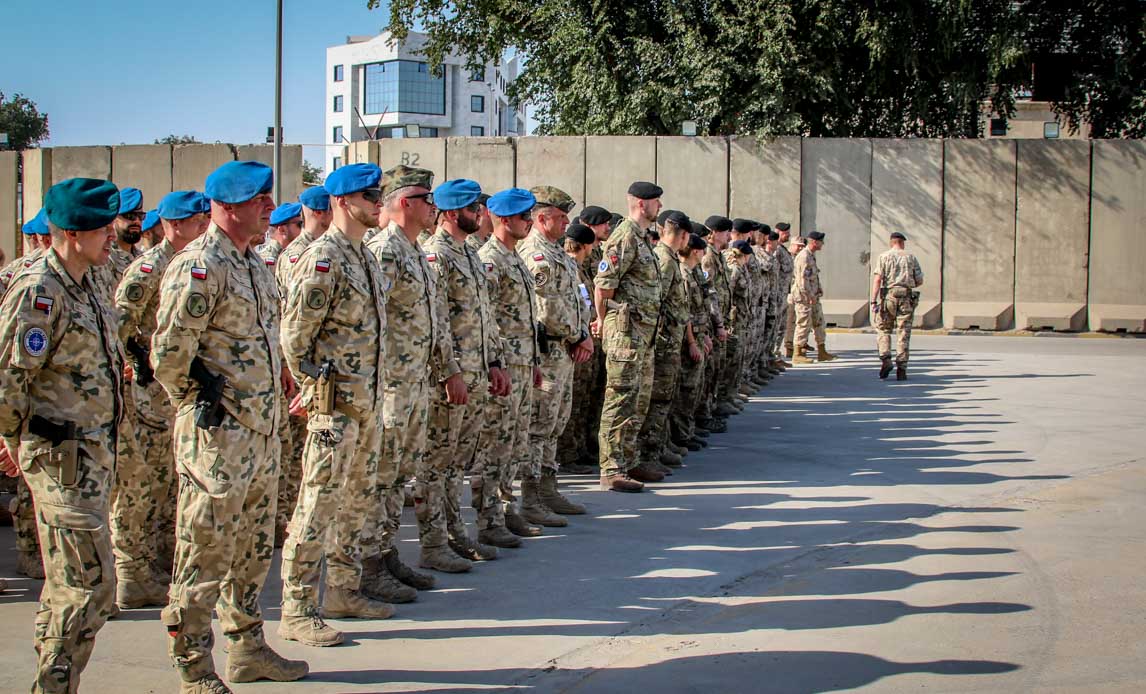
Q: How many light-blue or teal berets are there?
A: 12